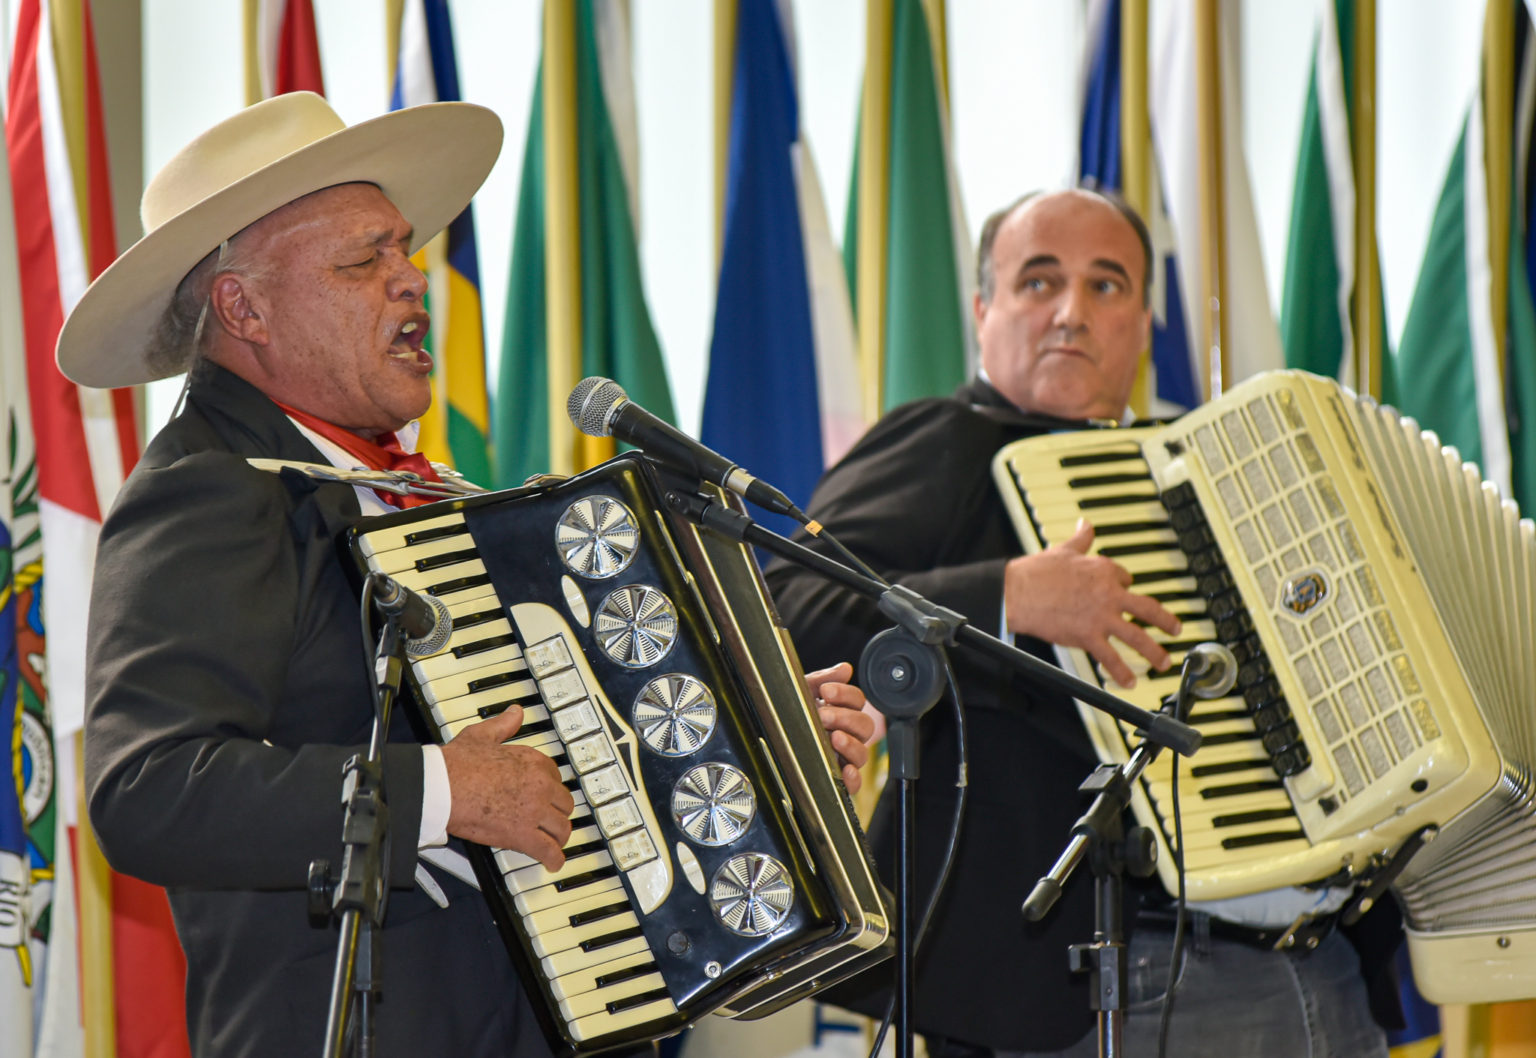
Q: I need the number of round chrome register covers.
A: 5